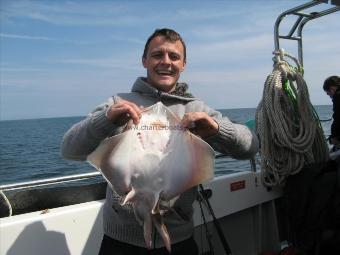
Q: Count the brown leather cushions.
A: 0